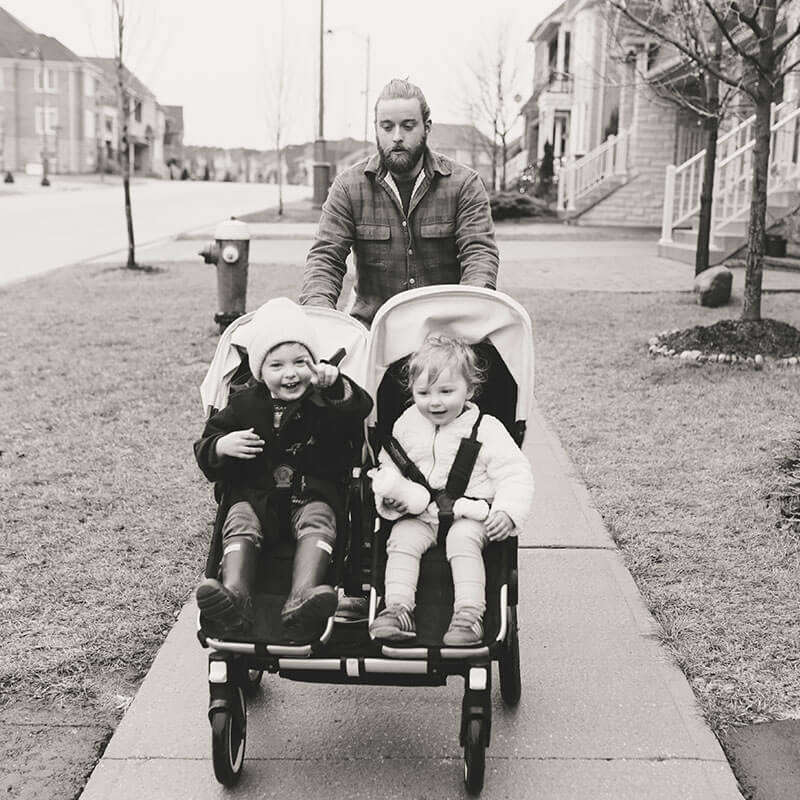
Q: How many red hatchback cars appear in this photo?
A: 0